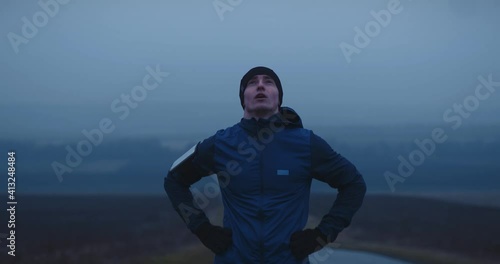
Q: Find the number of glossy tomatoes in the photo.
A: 0